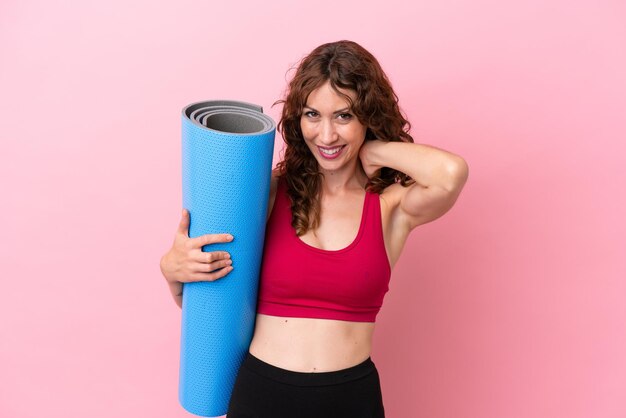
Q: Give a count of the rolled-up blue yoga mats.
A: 1